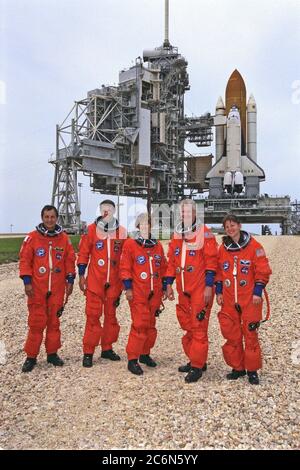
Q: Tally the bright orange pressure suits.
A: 5